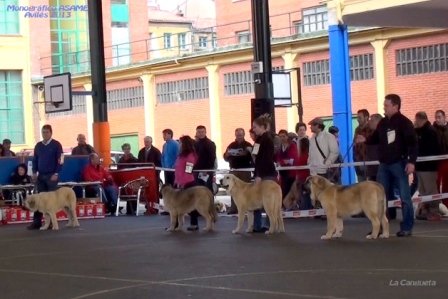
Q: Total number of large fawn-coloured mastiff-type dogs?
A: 4